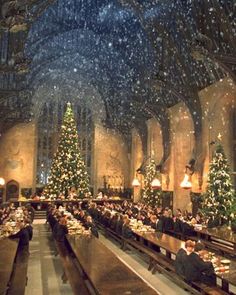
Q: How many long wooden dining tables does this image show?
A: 4